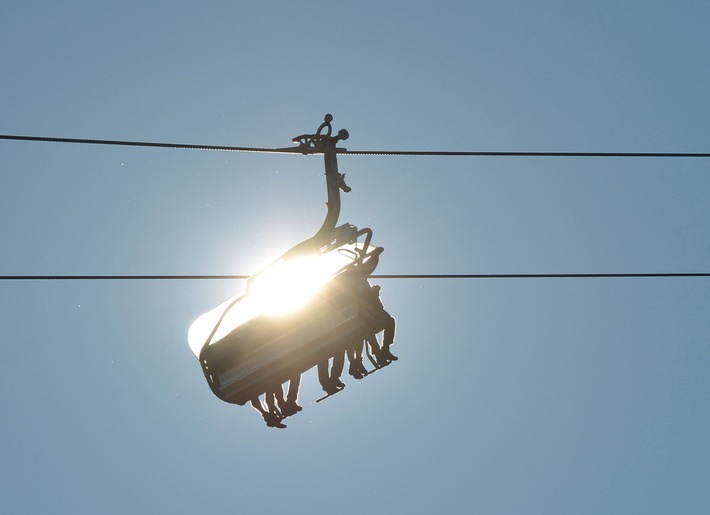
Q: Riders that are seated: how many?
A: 5